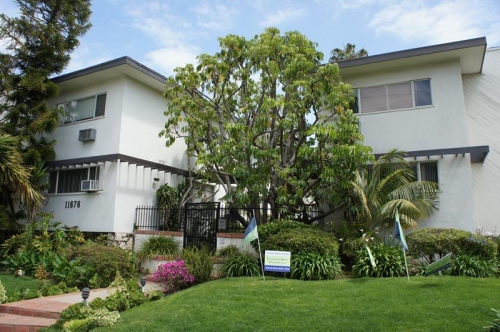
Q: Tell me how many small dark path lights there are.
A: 2